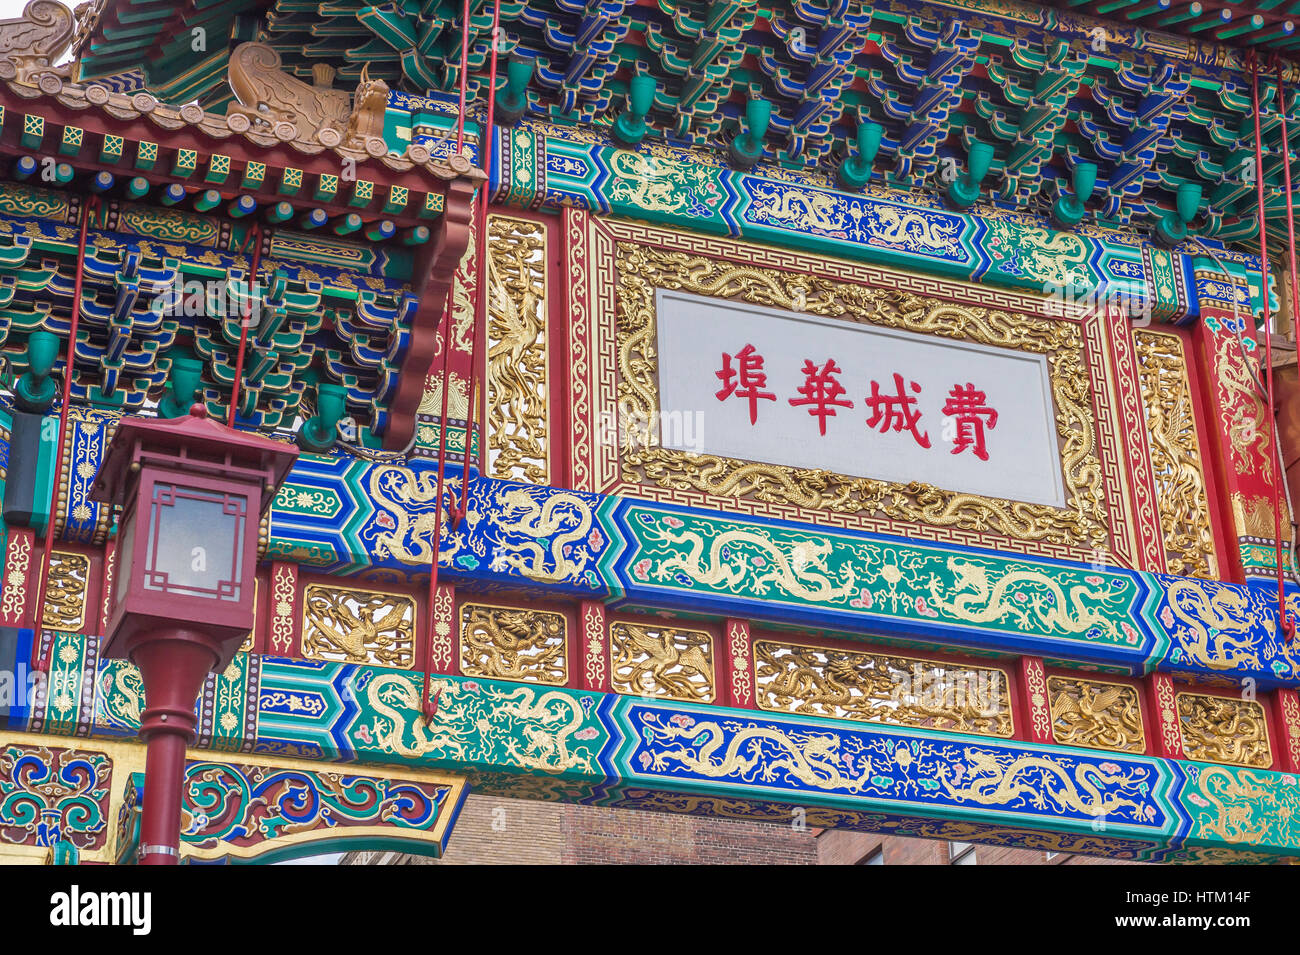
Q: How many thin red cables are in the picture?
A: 6